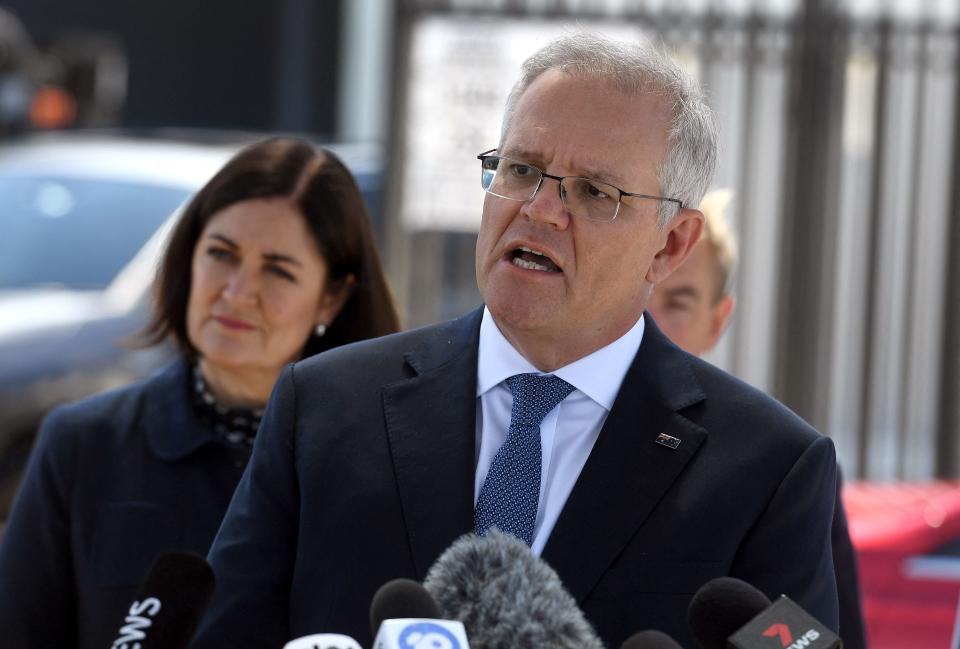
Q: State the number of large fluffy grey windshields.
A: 1